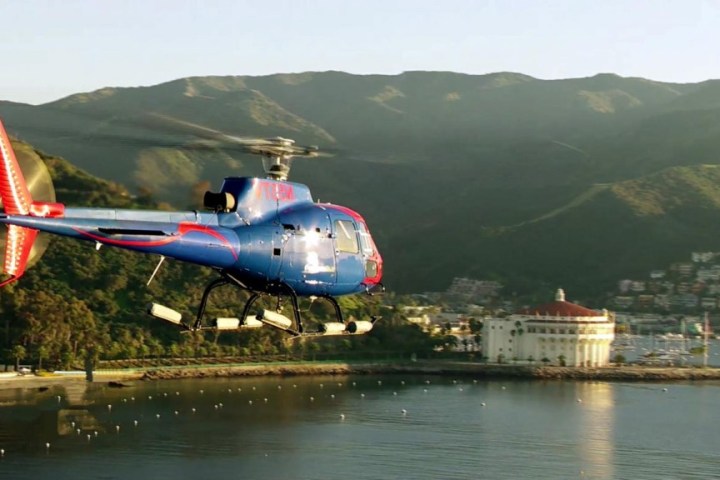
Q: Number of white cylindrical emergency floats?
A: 6